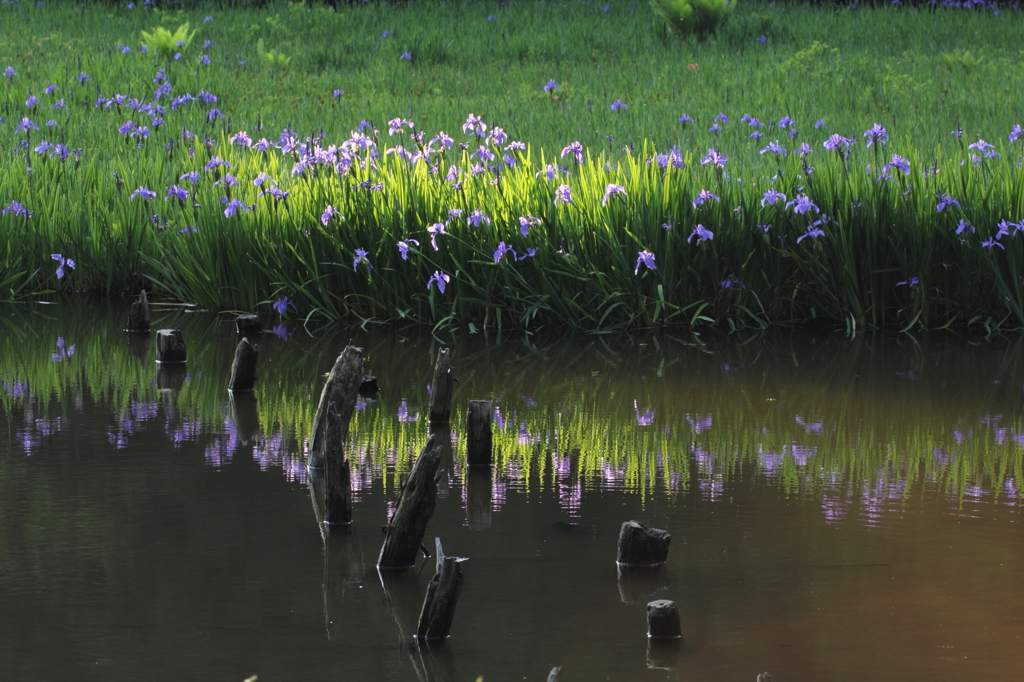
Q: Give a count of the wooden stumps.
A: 13